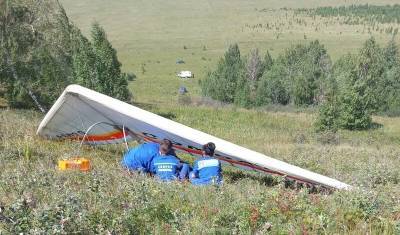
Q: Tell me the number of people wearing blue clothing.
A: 3